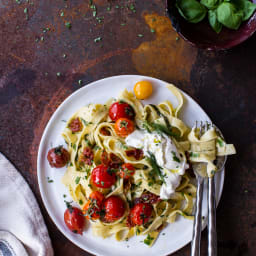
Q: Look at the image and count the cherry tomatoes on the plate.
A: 11